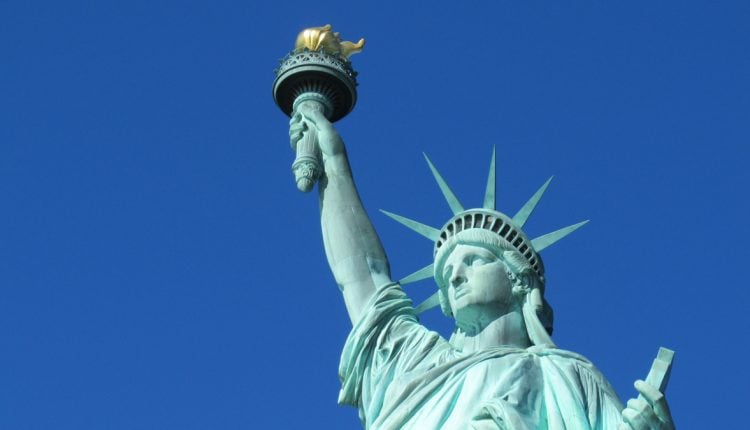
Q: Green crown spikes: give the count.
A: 7